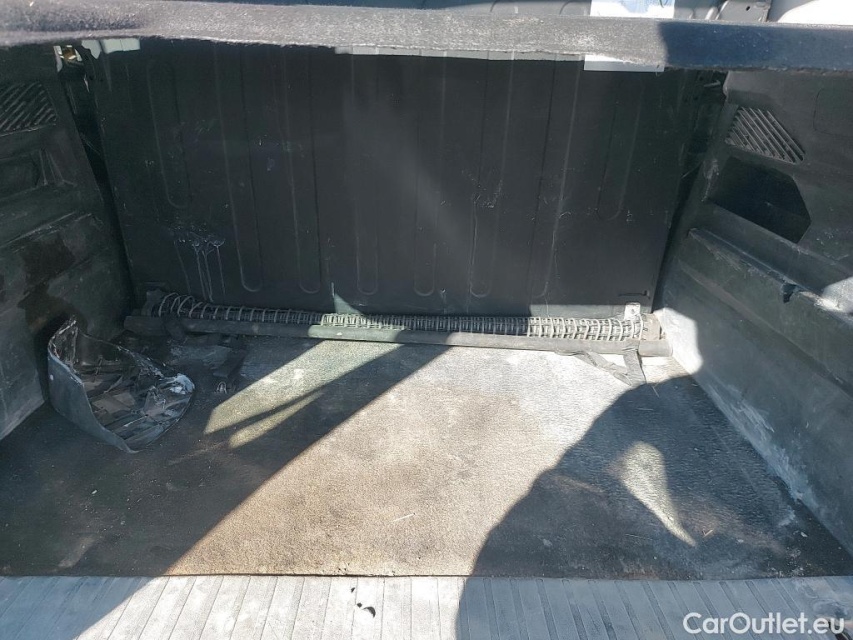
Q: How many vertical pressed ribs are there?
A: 8